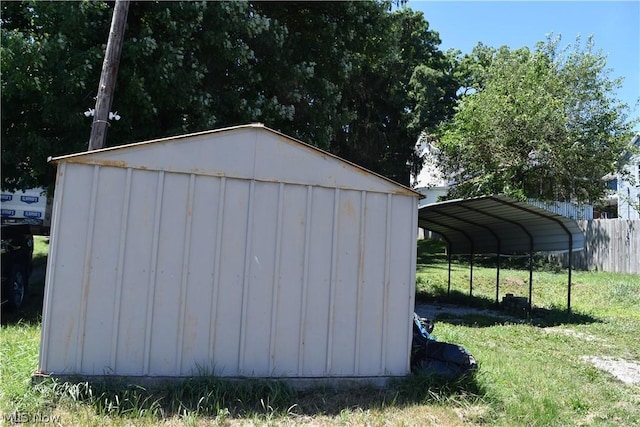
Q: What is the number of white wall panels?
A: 12